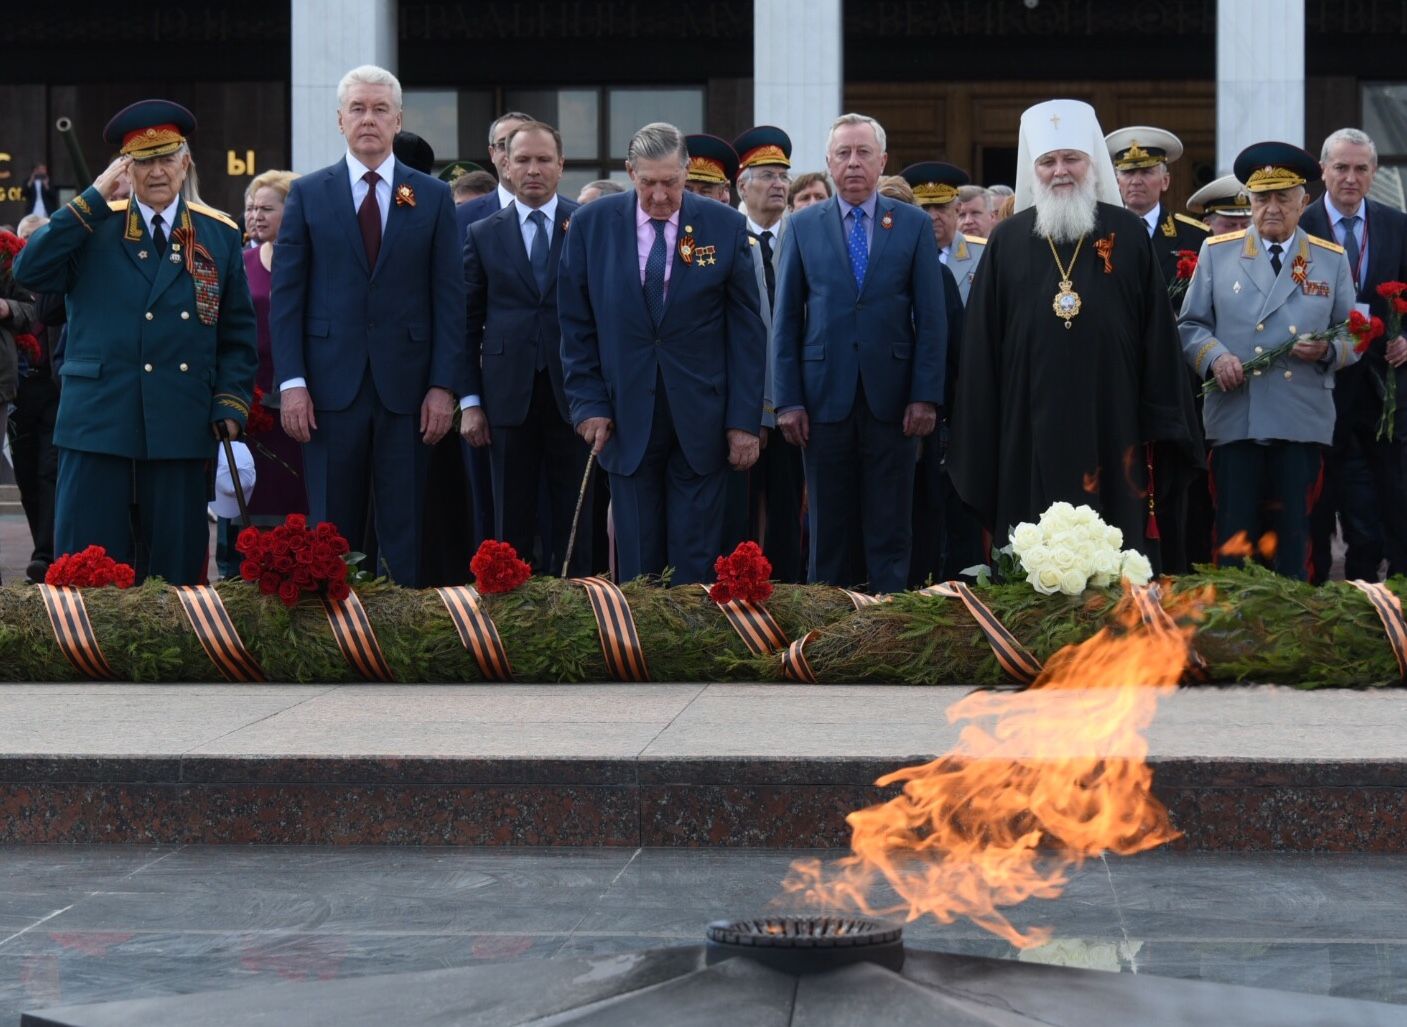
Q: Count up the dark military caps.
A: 5